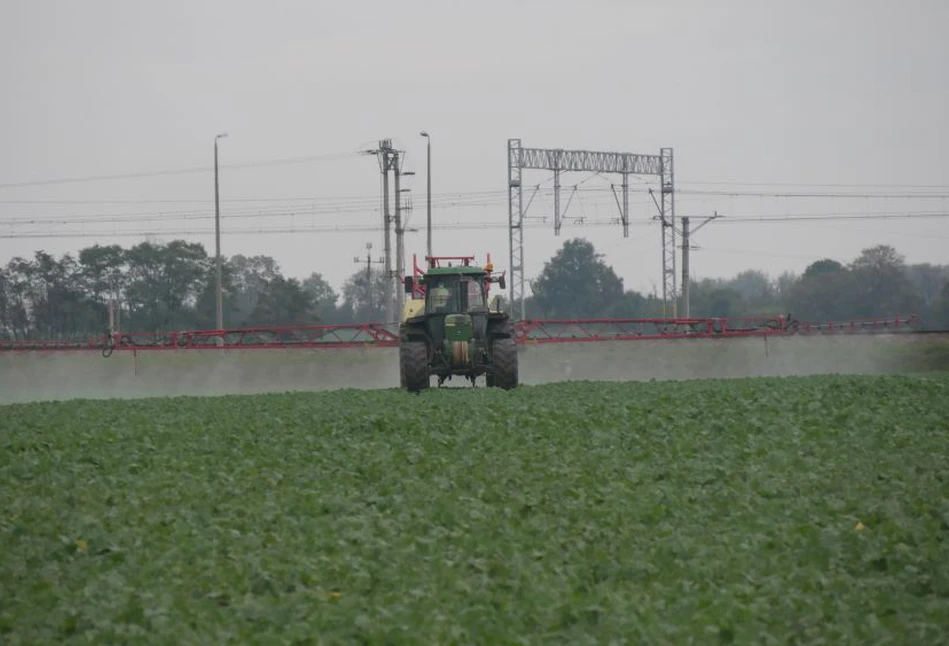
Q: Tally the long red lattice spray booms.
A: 2